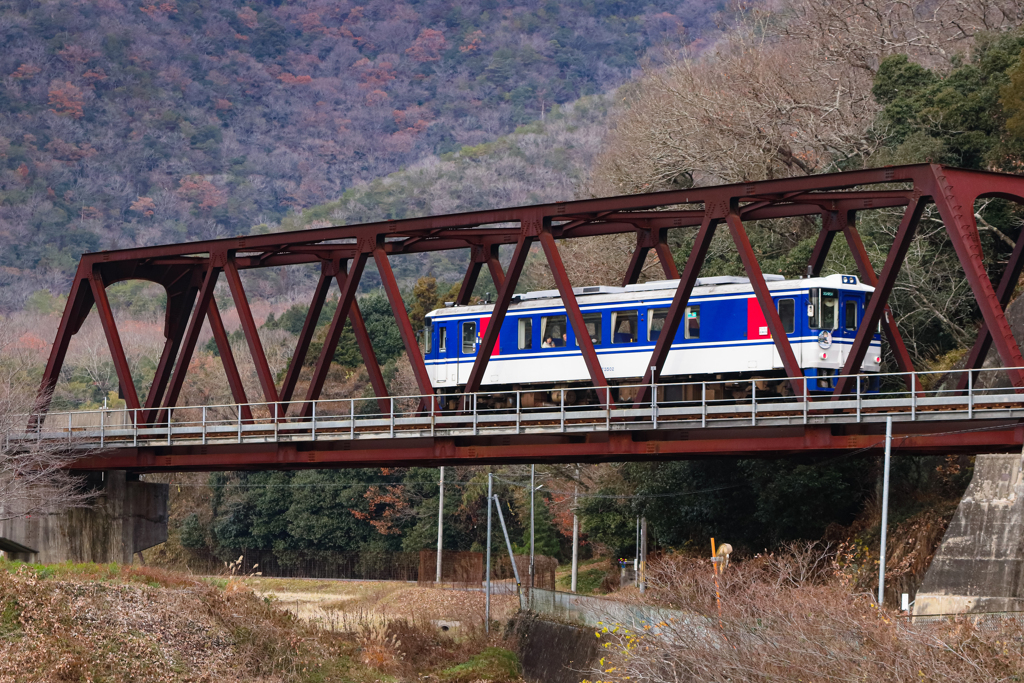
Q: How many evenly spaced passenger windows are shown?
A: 6